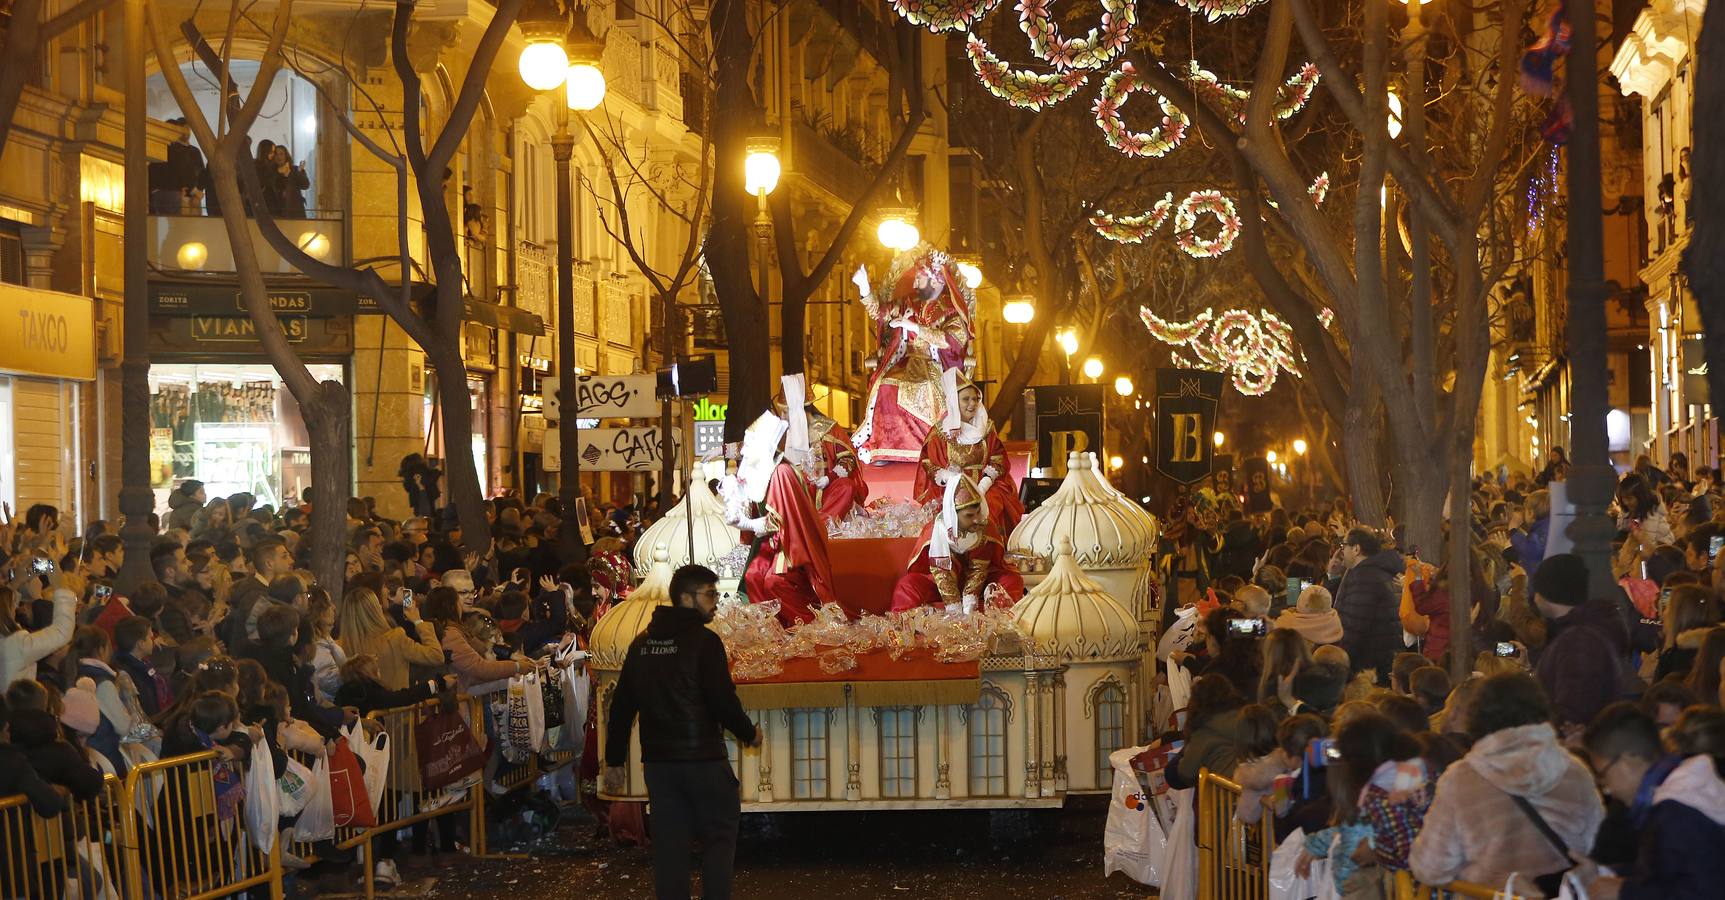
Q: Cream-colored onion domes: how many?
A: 4